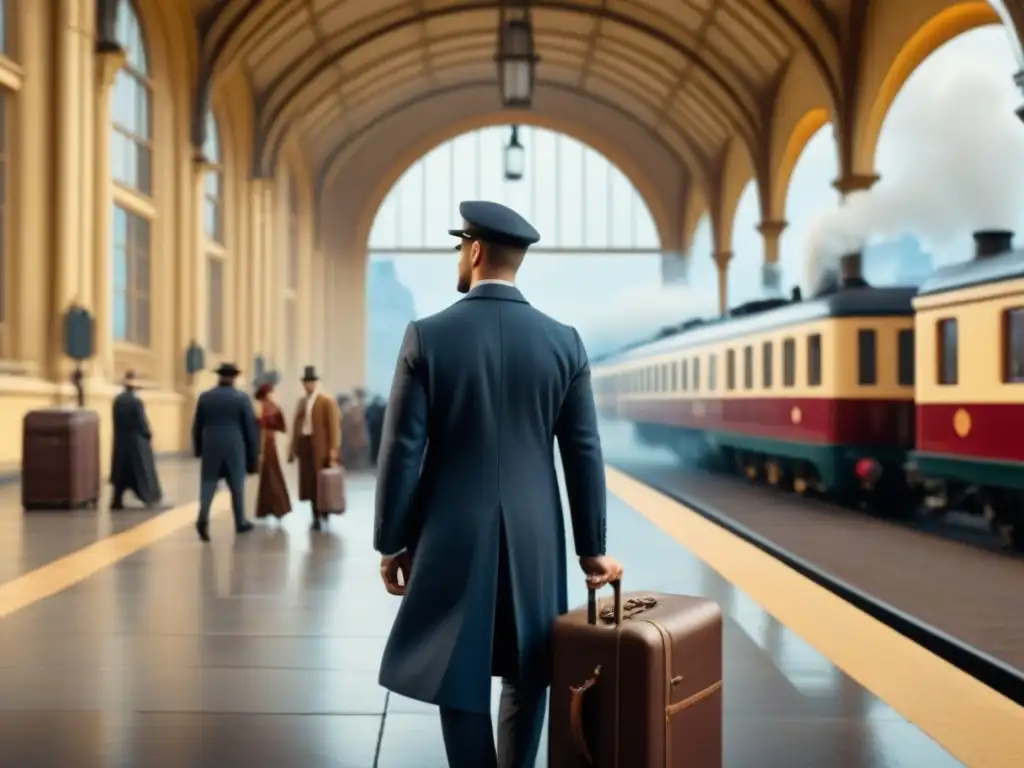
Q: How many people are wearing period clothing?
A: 5